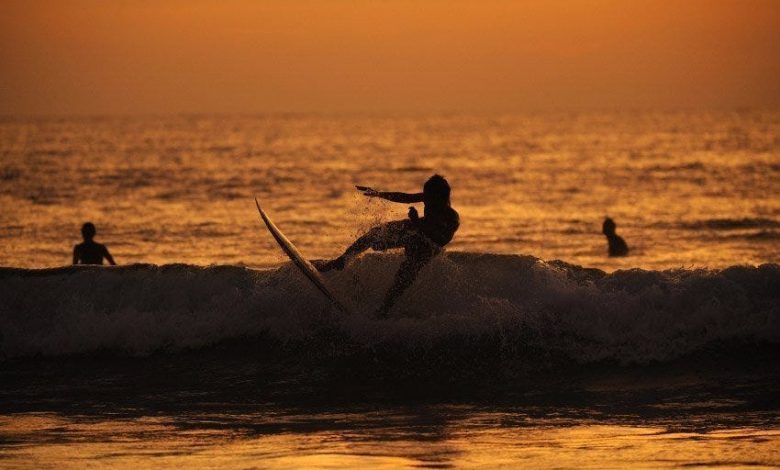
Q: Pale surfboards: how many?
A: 1